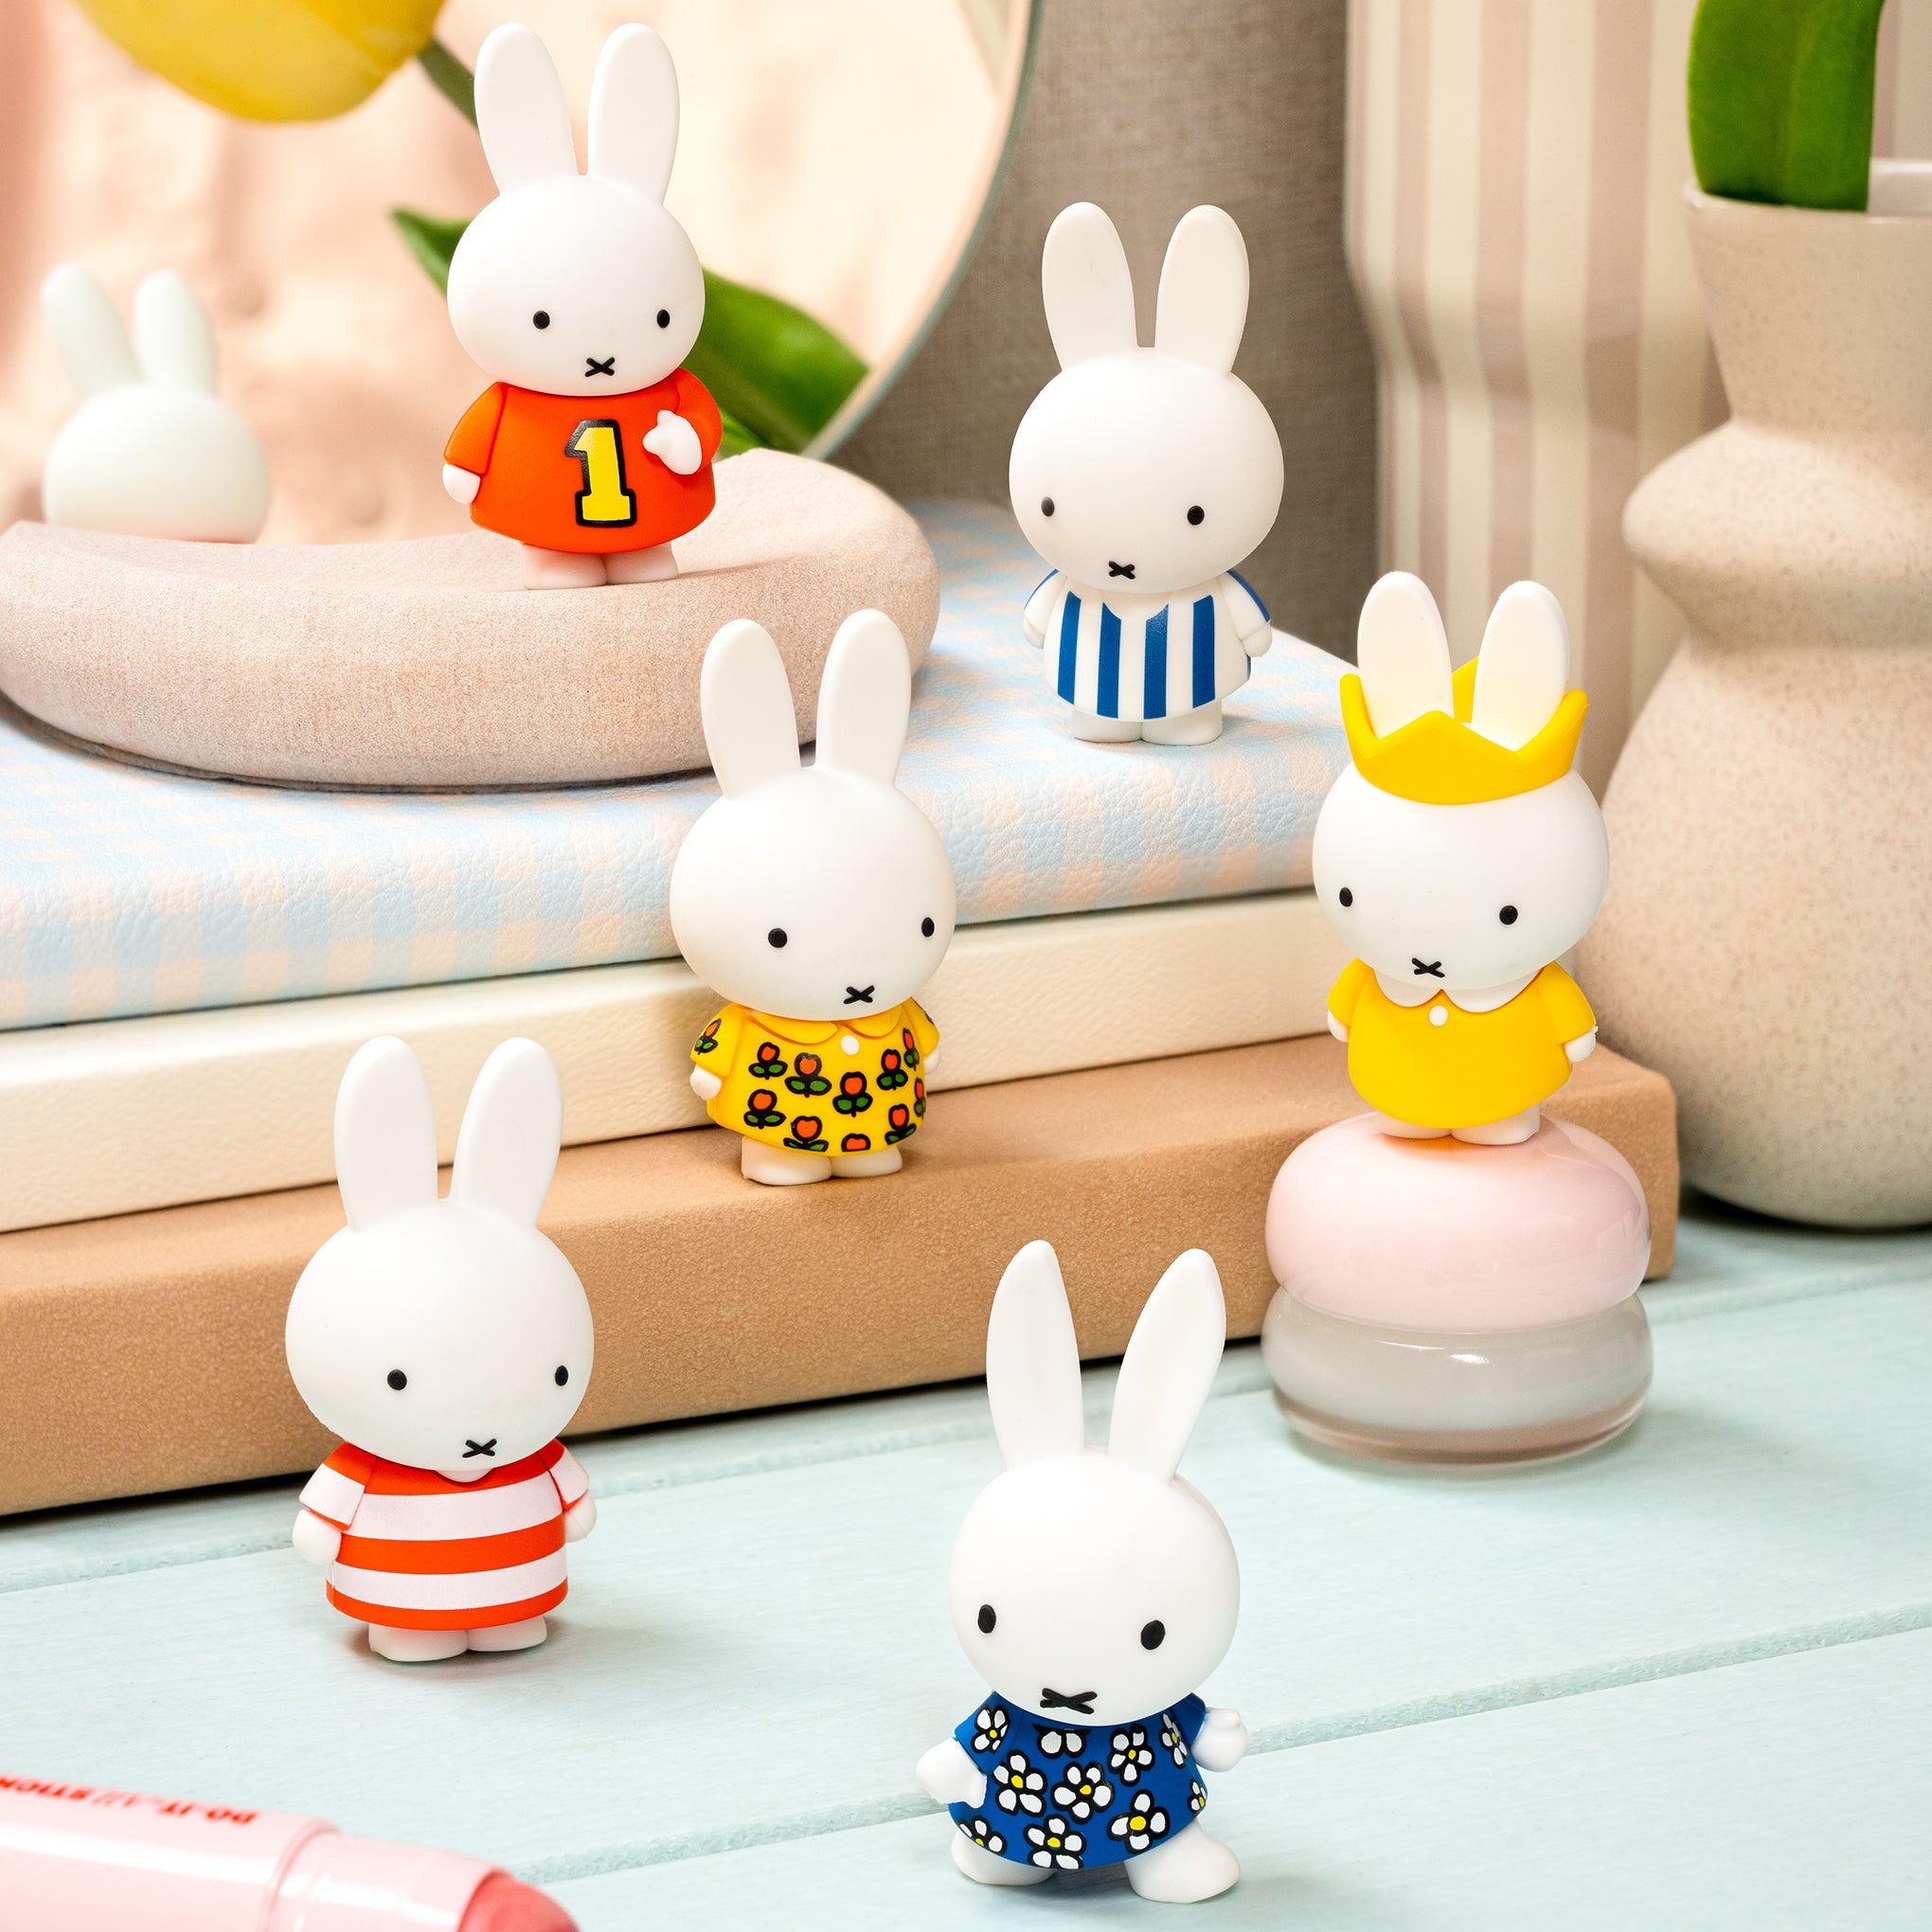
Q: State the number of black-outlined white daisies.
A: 10